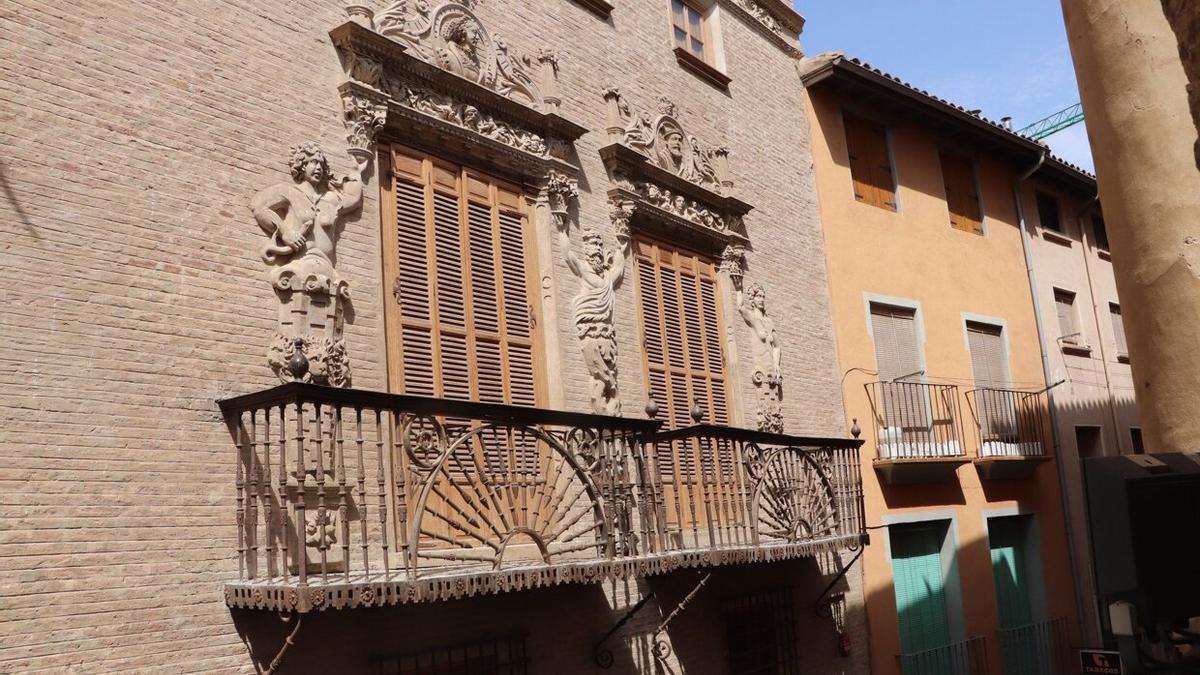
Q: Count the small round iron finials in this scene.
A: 4